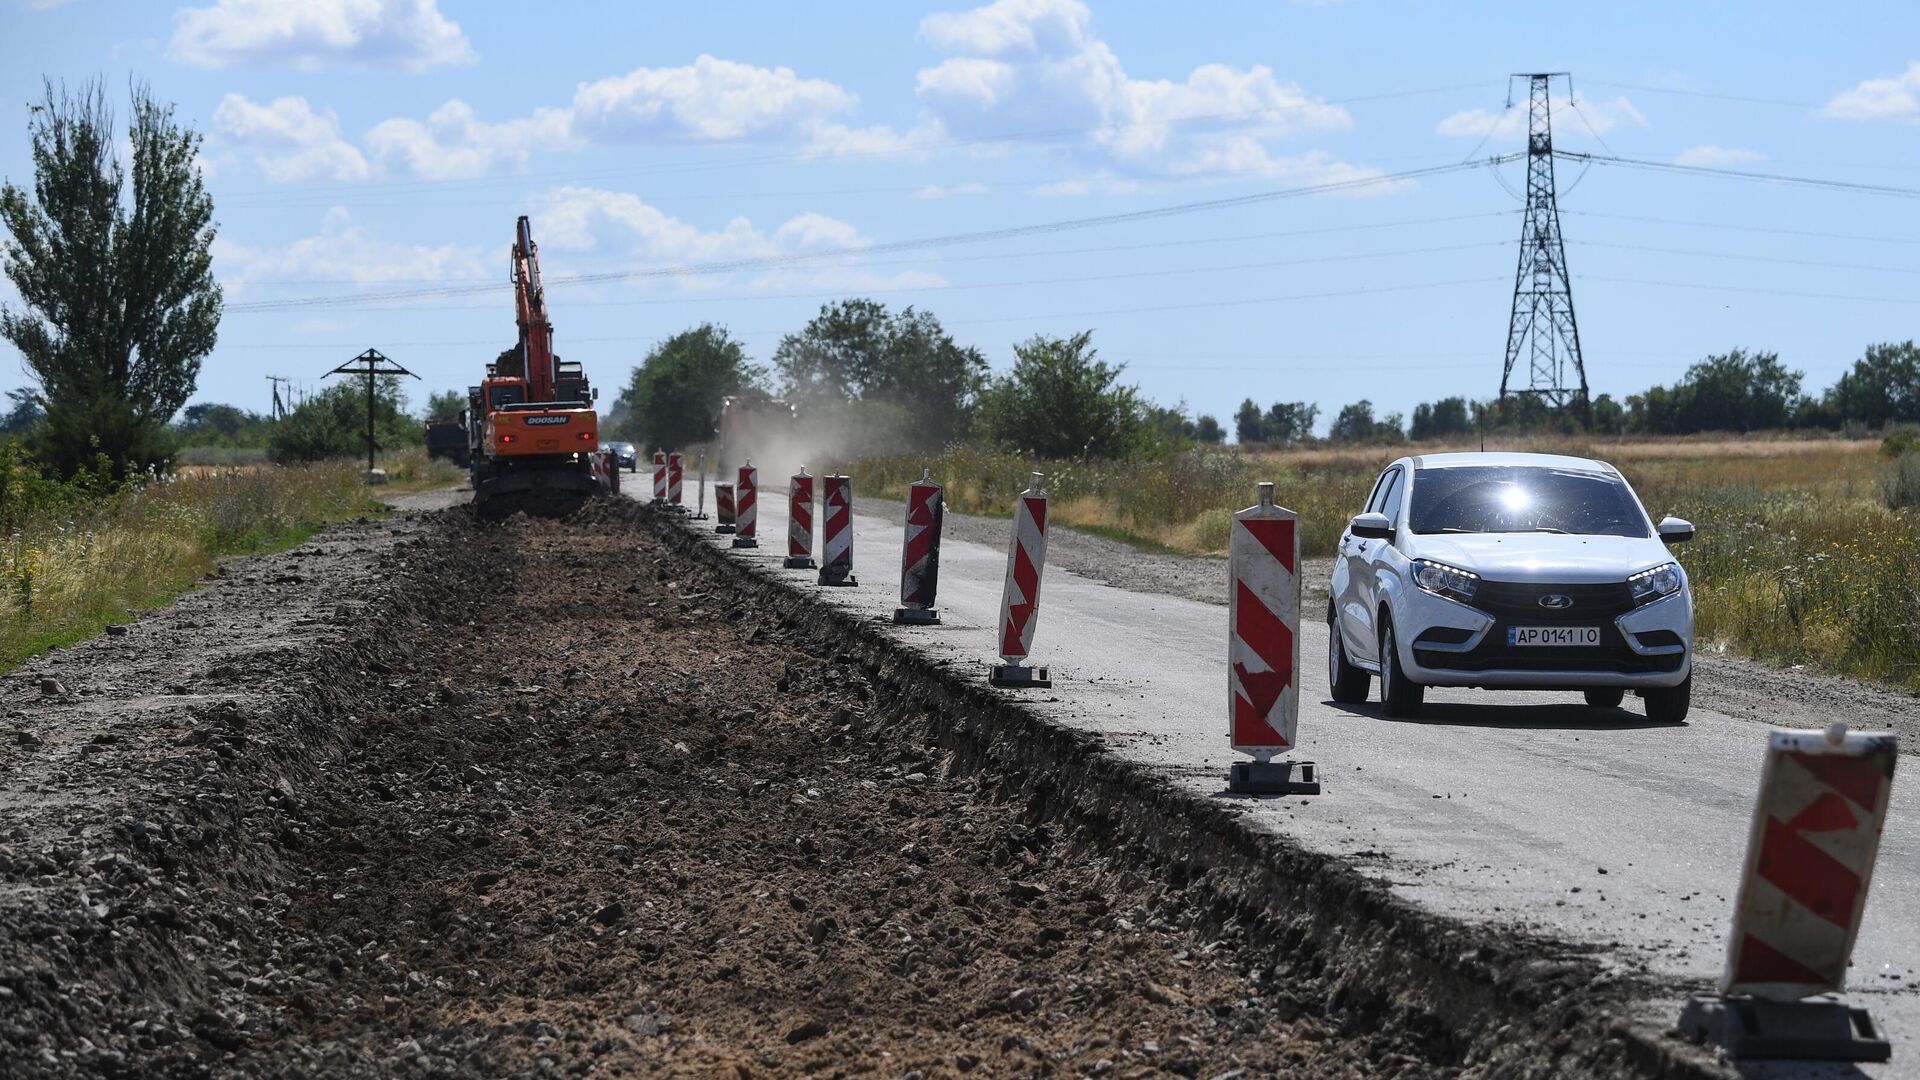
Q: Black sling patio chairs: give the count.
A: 0